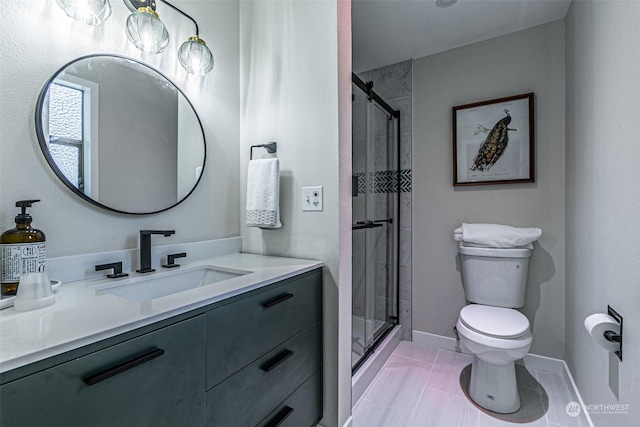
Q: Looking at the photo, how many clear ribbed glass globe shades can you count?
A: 3